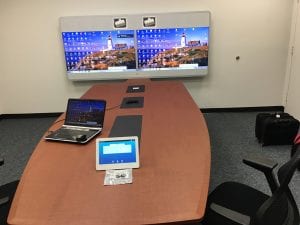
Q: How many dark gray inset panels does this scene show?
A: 3